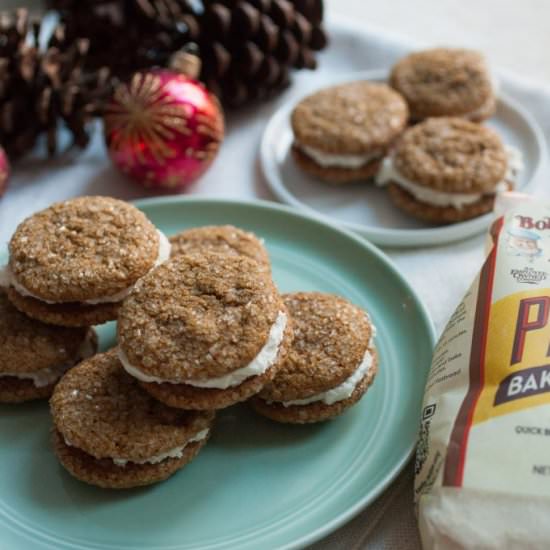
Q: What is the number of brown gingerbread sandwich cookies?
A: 9